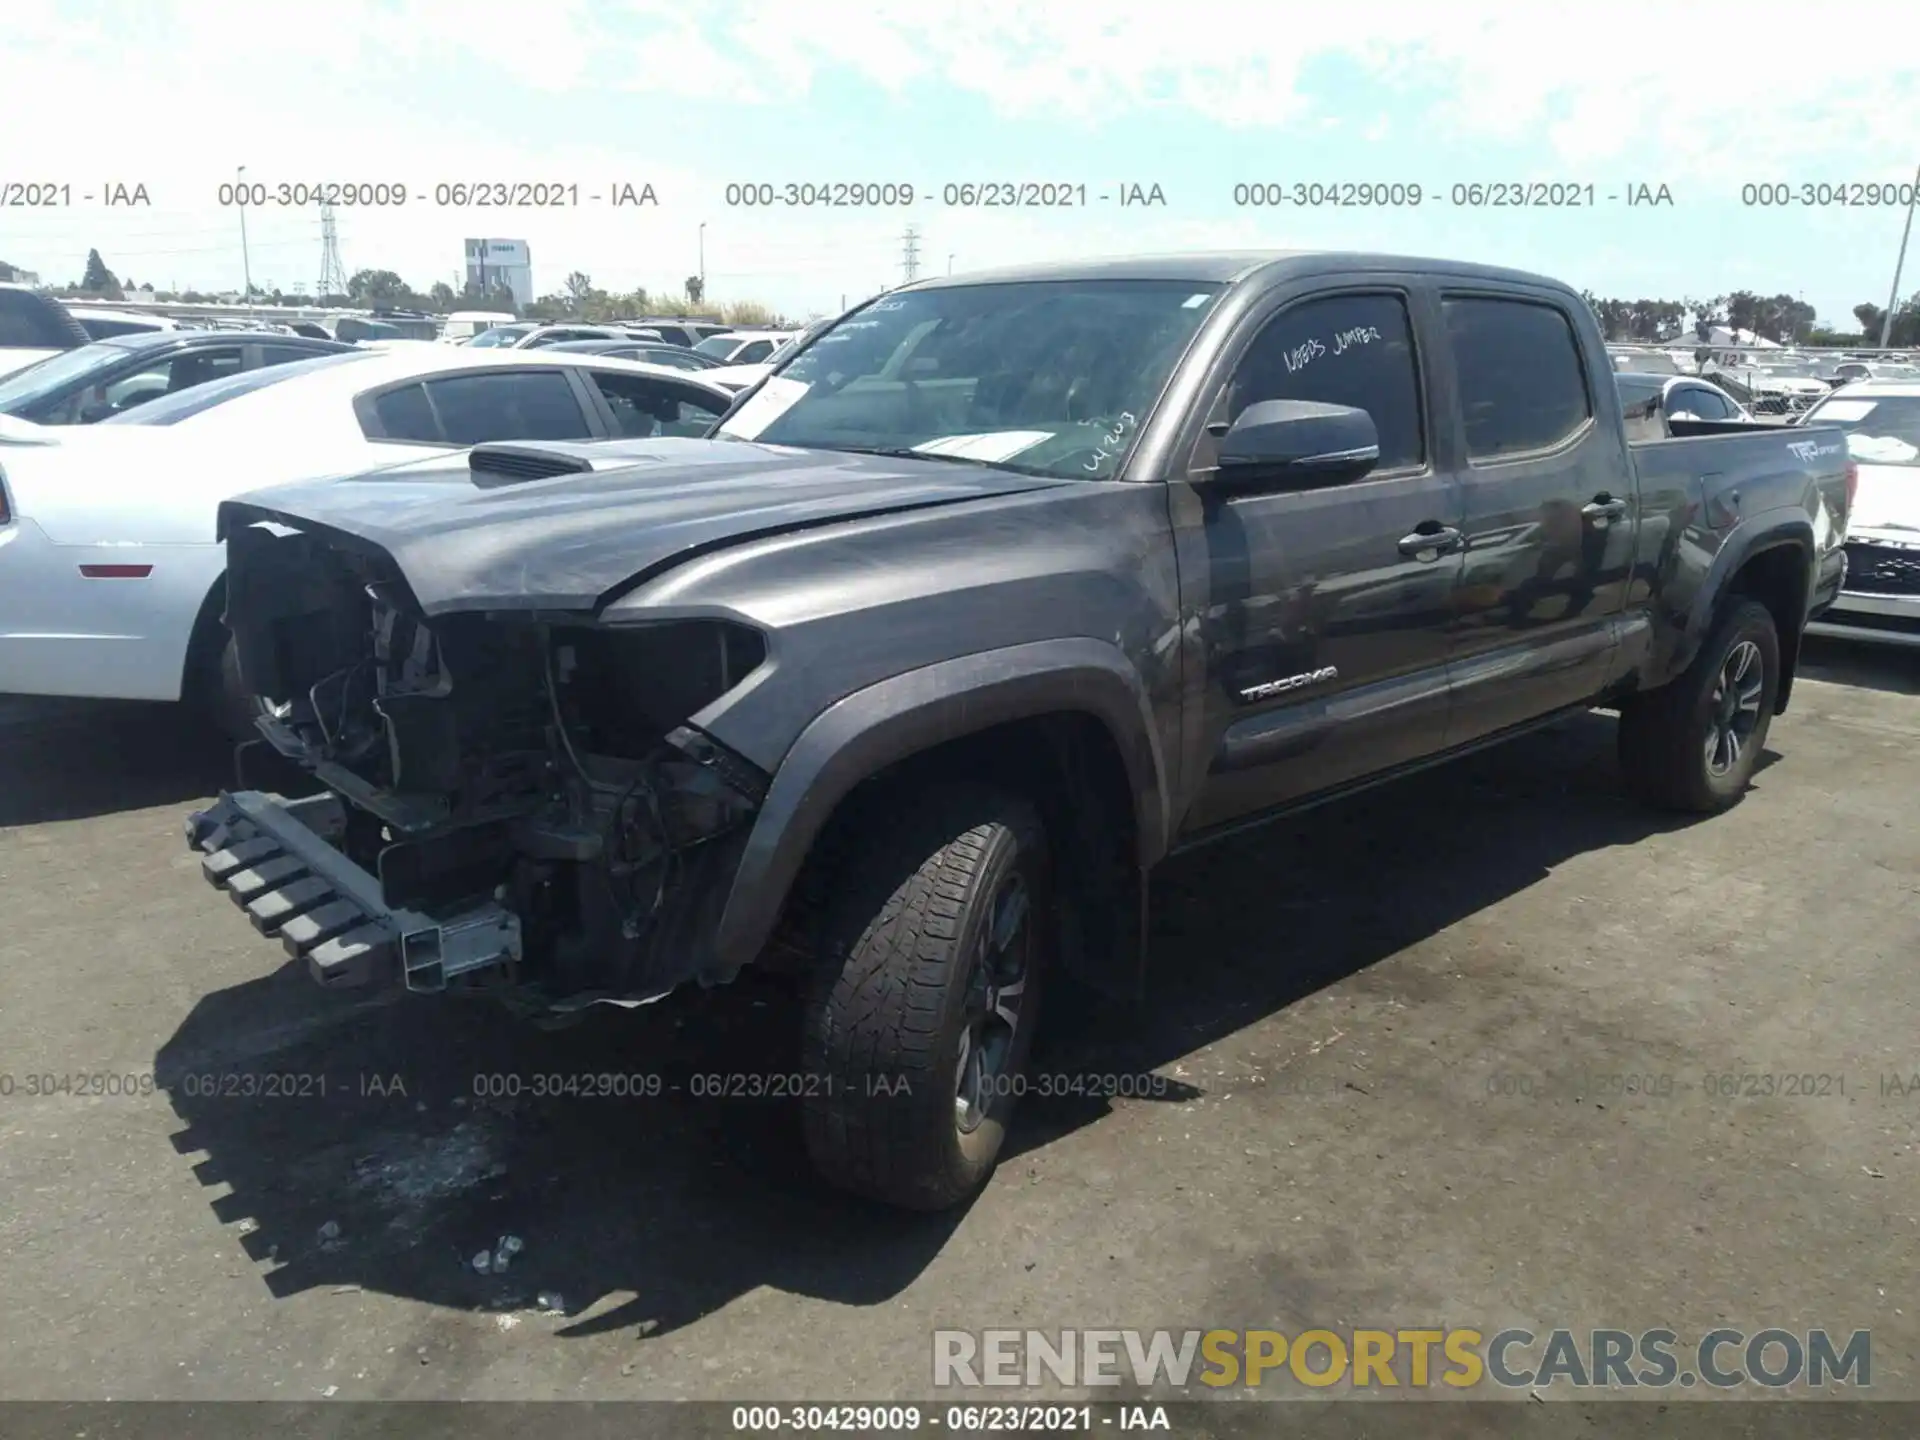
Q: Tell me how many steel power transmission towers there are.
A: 2